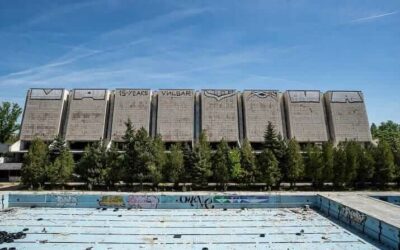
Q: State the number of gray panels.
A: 8